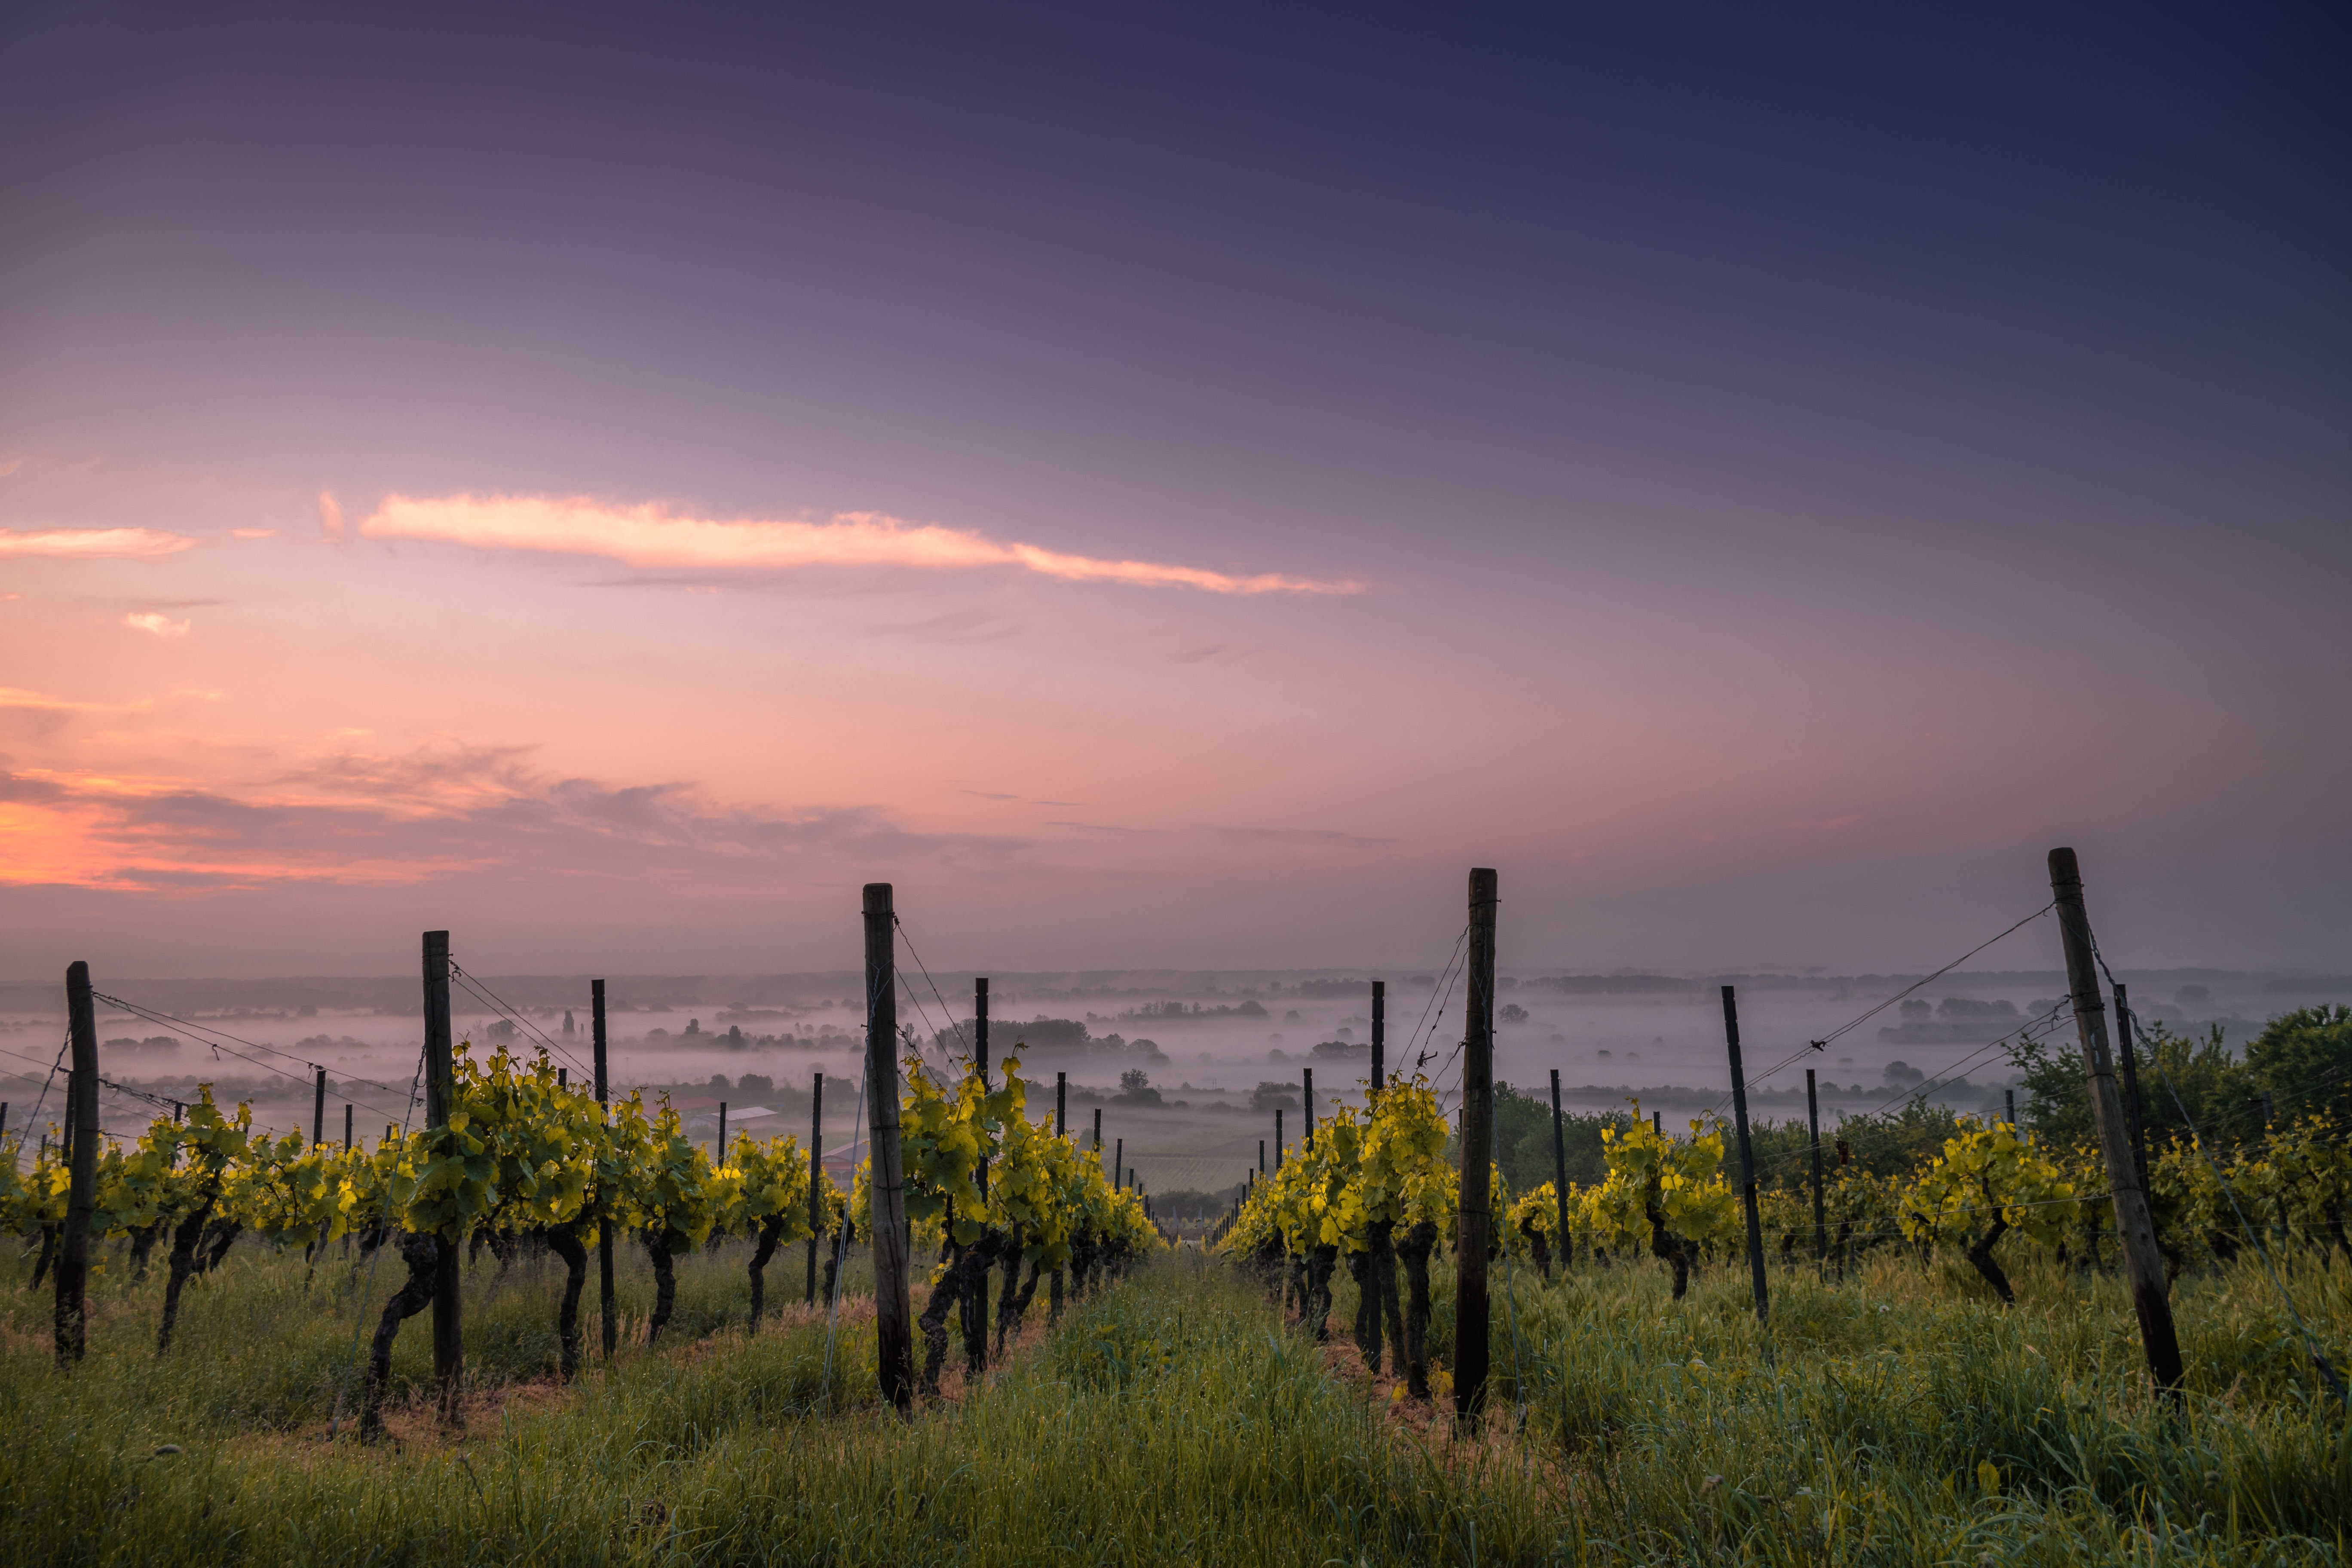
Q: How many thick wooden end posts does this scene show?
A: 5